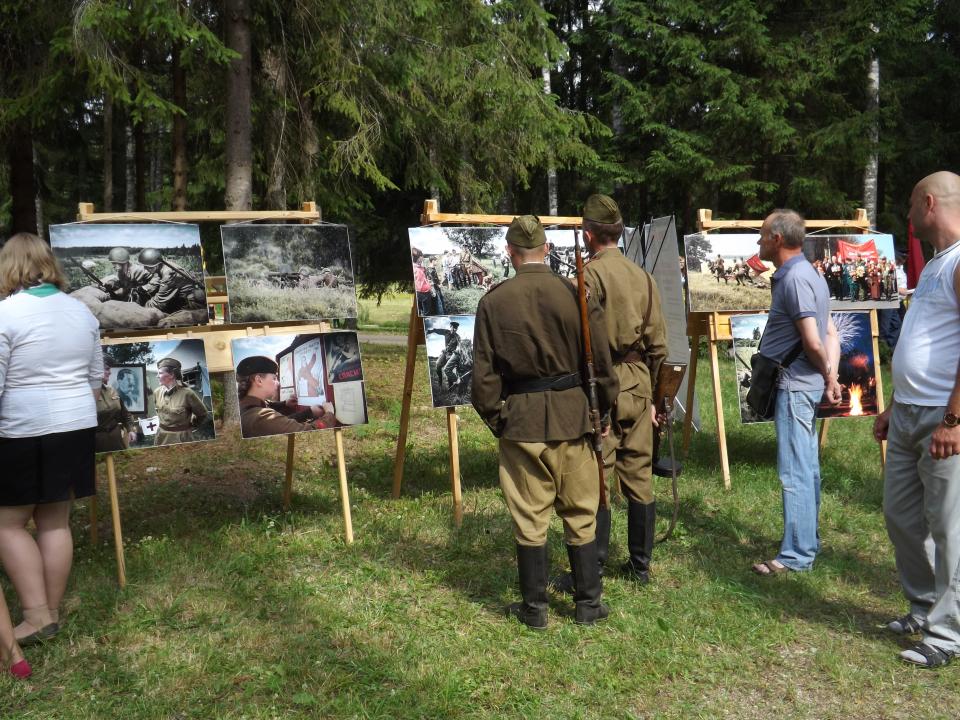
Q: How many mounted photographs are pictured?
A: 11